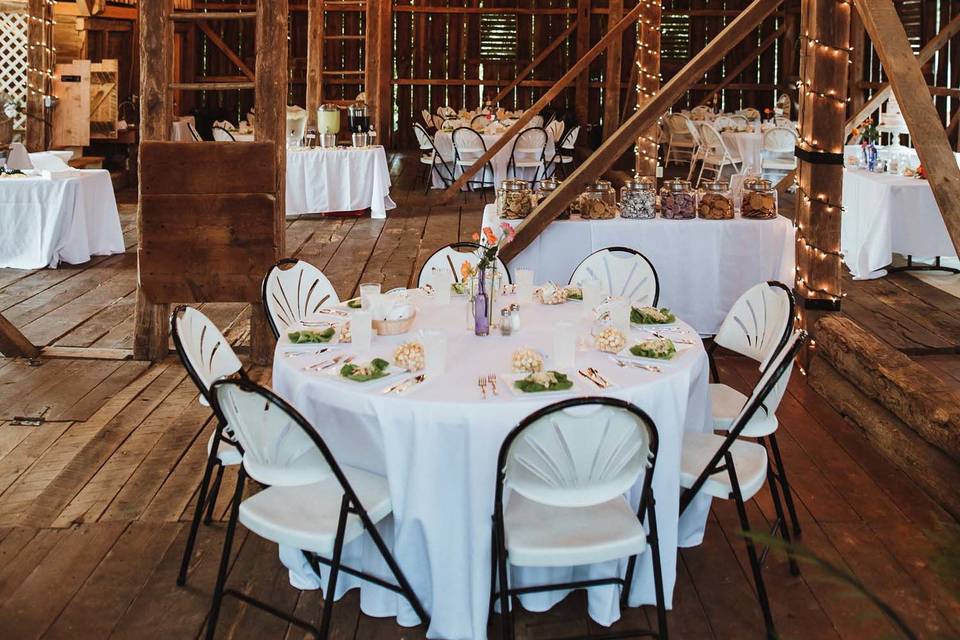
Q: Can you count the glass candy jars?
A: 7